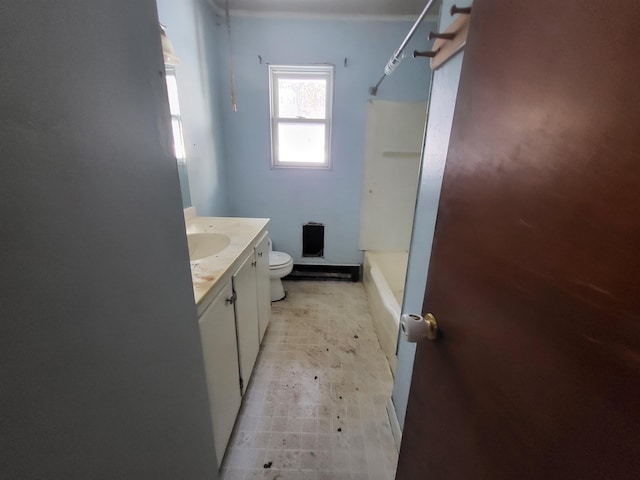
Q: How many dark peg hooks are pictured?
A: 3